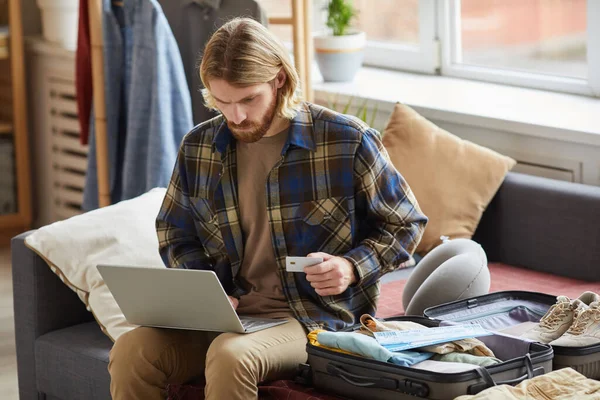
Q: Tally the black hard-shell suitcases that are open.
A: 1